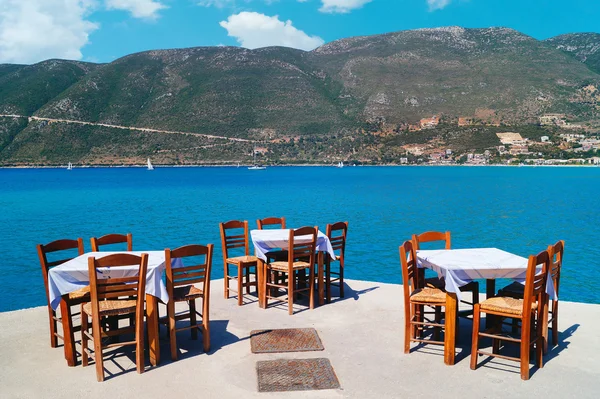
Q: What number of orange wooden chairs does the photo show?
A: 12